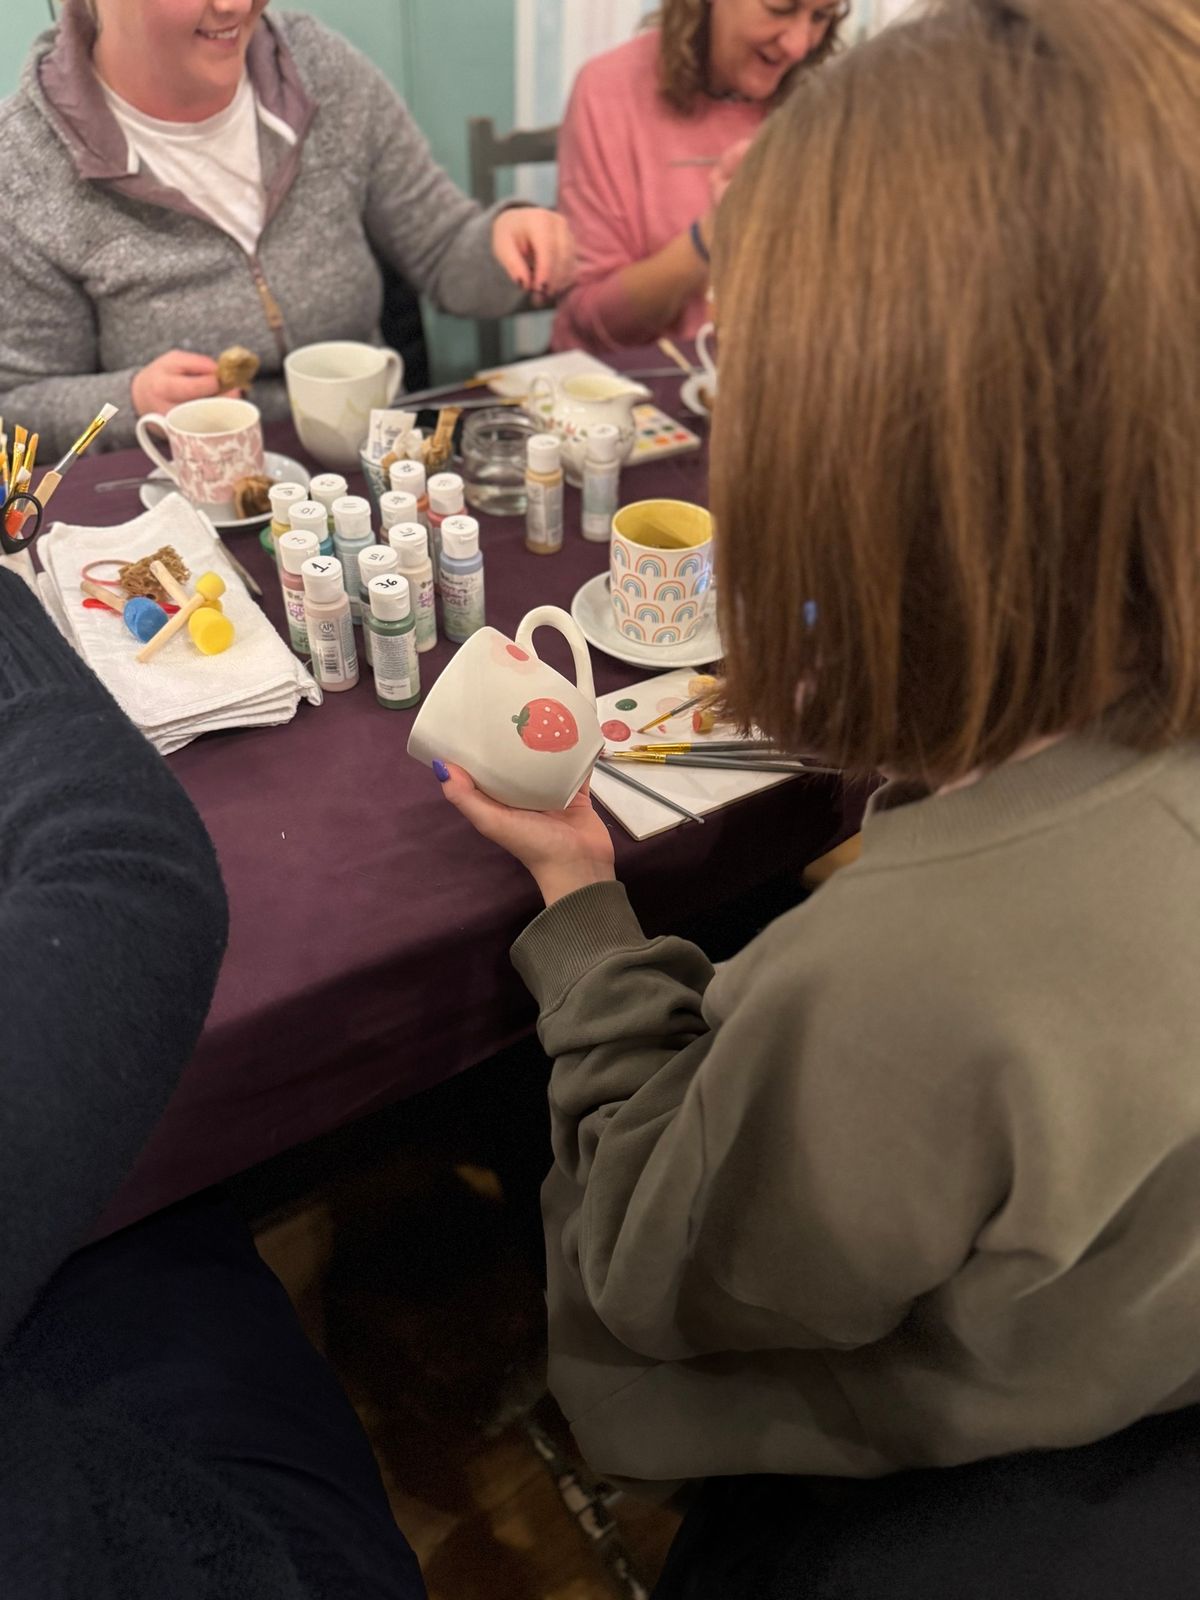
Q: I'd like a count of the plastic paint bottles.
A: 15